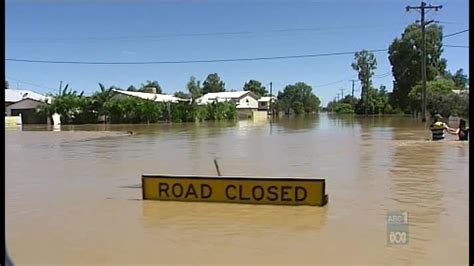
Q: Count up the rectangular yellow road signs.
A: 1